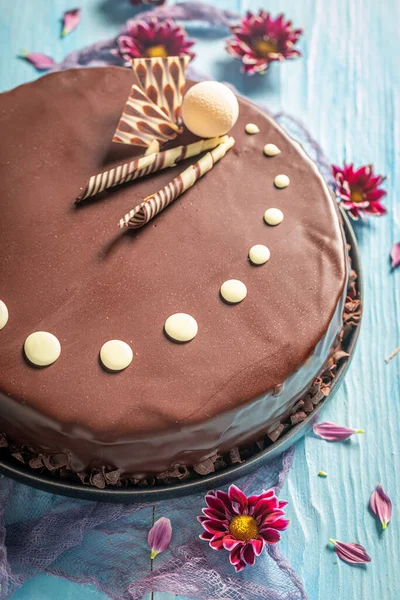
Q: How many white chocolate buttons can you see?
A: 10